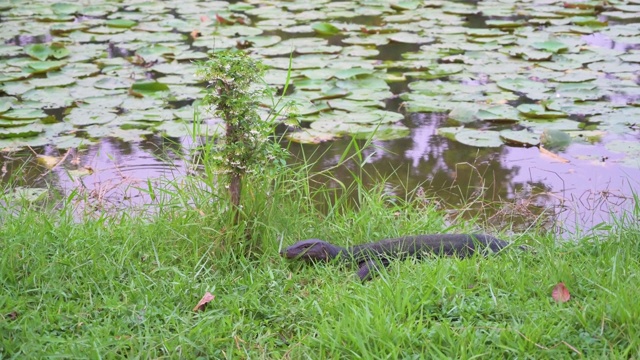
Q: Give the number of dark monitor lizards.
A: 1